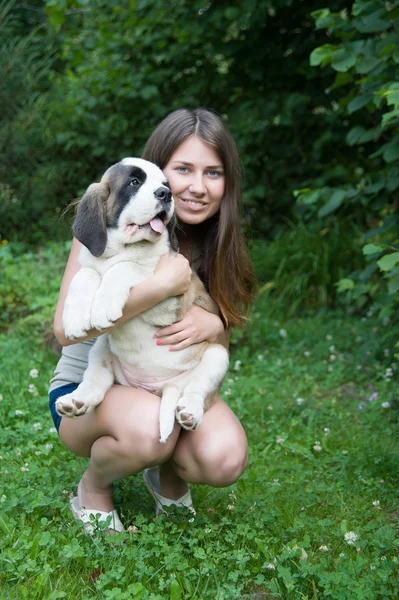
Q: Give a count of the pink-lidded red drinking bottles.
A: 0